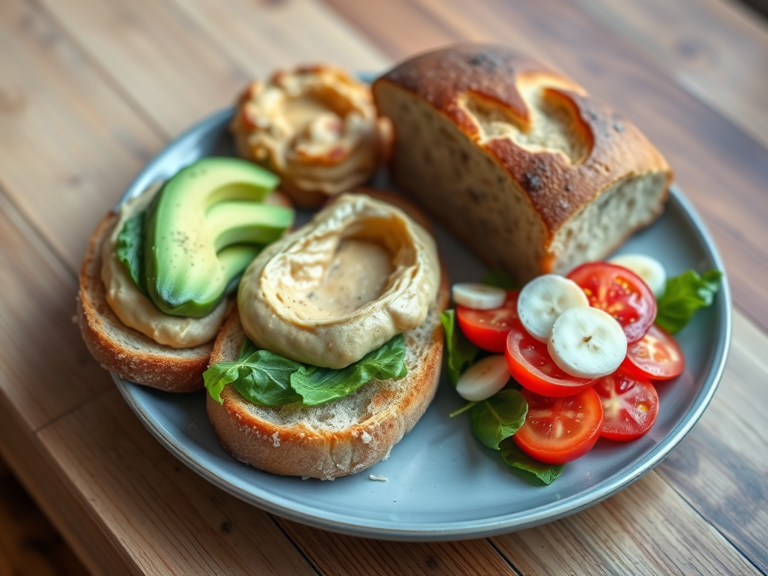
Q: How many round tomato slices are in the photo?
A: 6